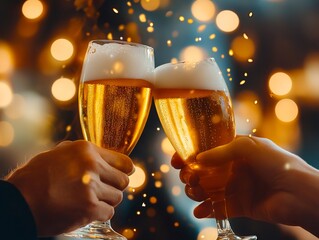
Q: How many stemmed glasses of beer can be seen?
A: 2